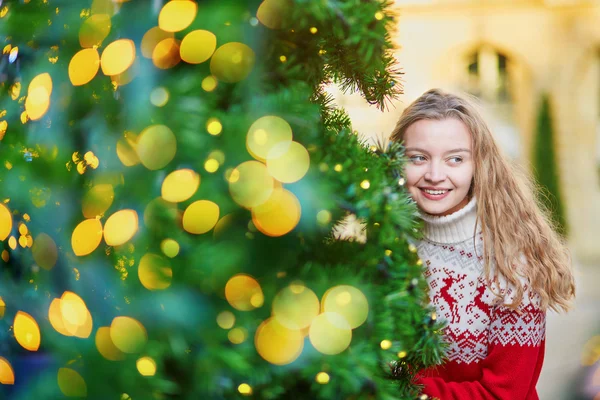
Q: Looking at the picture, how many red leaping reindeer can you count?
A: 2